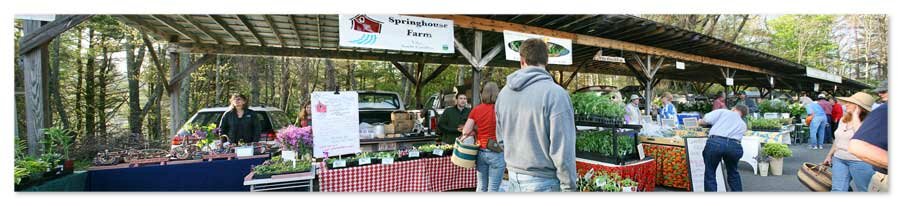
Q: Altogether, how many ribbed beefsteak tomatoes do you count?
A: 0